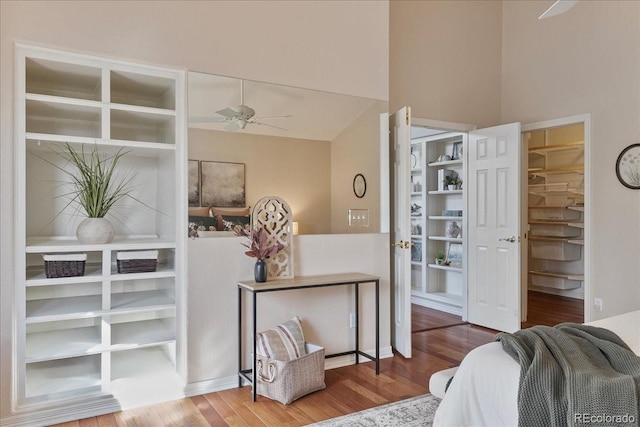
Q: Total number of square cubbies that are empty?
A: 10